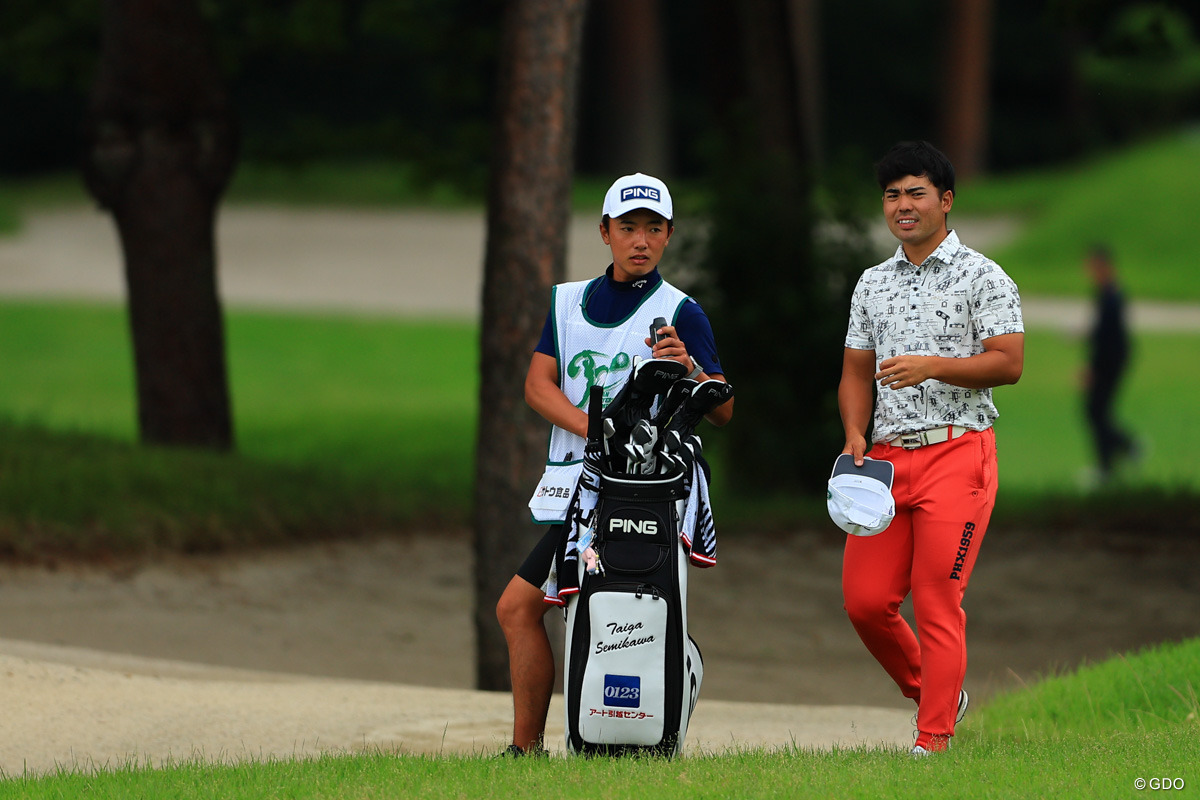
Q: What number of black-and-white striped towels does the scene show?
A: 2